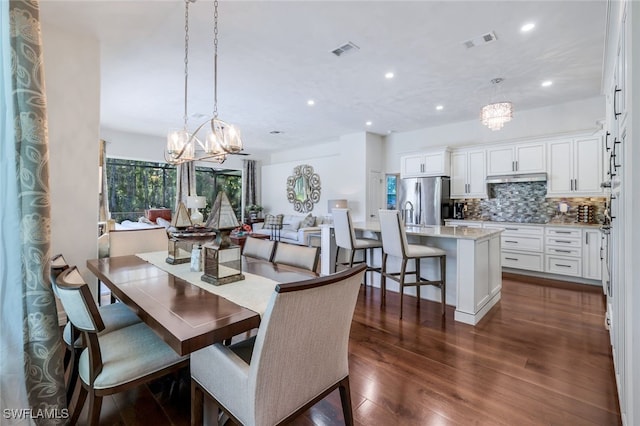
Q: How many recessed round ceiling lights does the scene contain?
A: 6